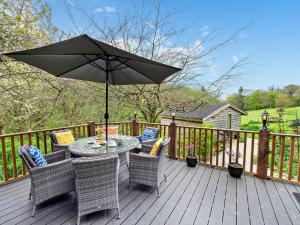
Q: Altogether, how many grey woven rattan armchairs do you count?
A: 6